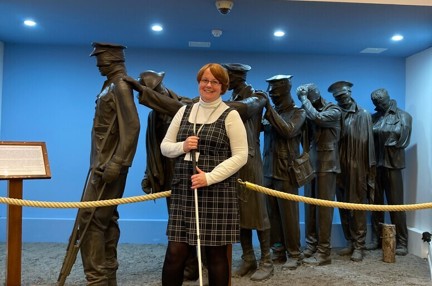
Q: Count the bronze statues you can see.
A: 7